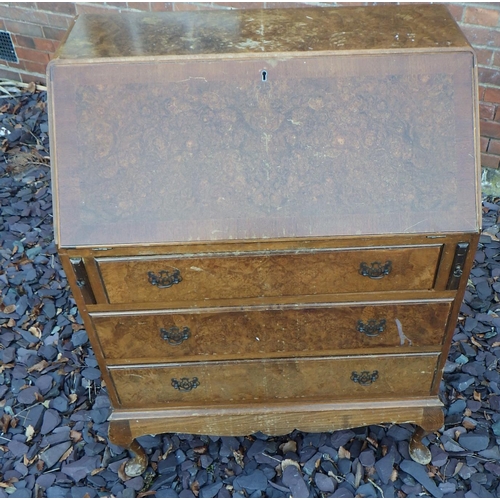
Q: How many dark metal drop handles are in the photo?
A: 6